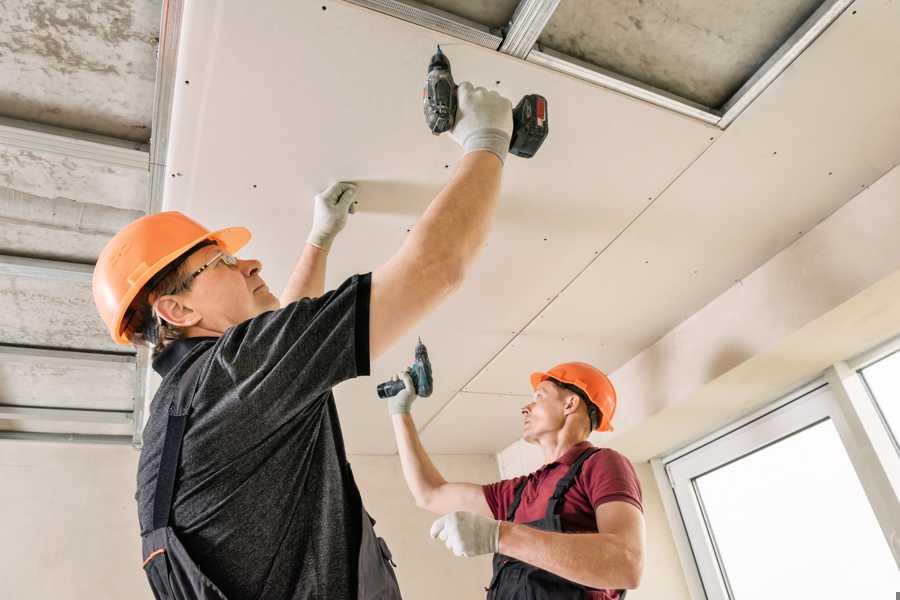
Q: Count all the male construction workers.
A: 2